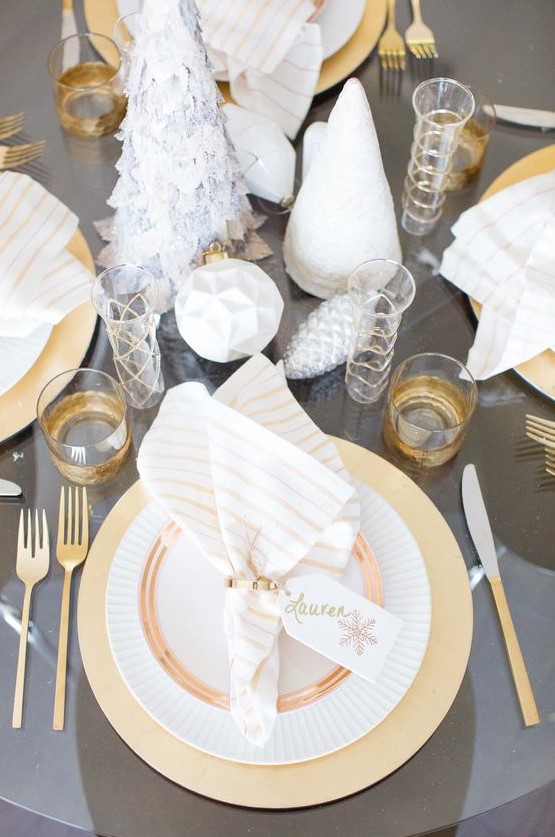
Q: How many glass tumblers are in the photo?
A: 4